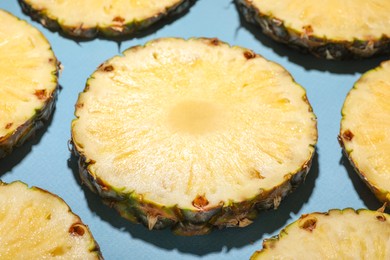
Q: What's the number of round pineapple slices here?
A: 7